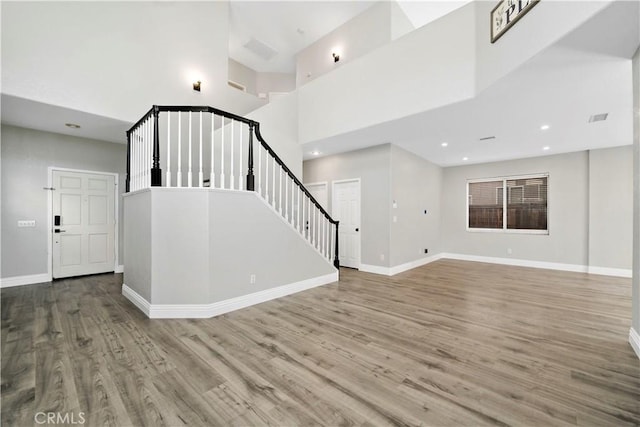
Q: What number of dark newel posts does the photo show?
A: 4